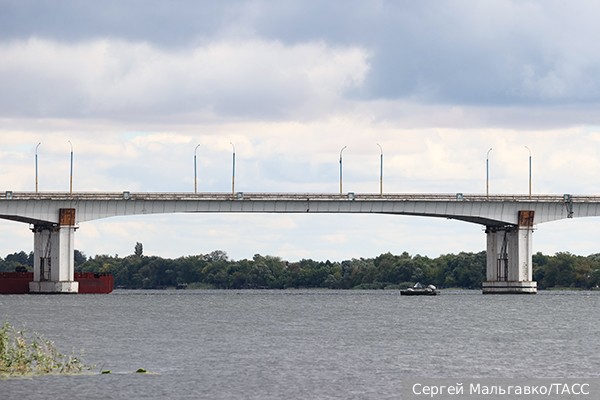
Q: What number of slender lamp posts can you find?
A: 8